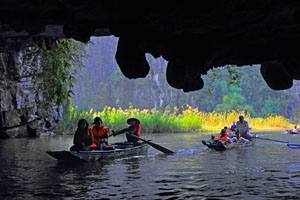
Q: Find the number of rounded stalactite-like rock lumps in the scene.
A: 3